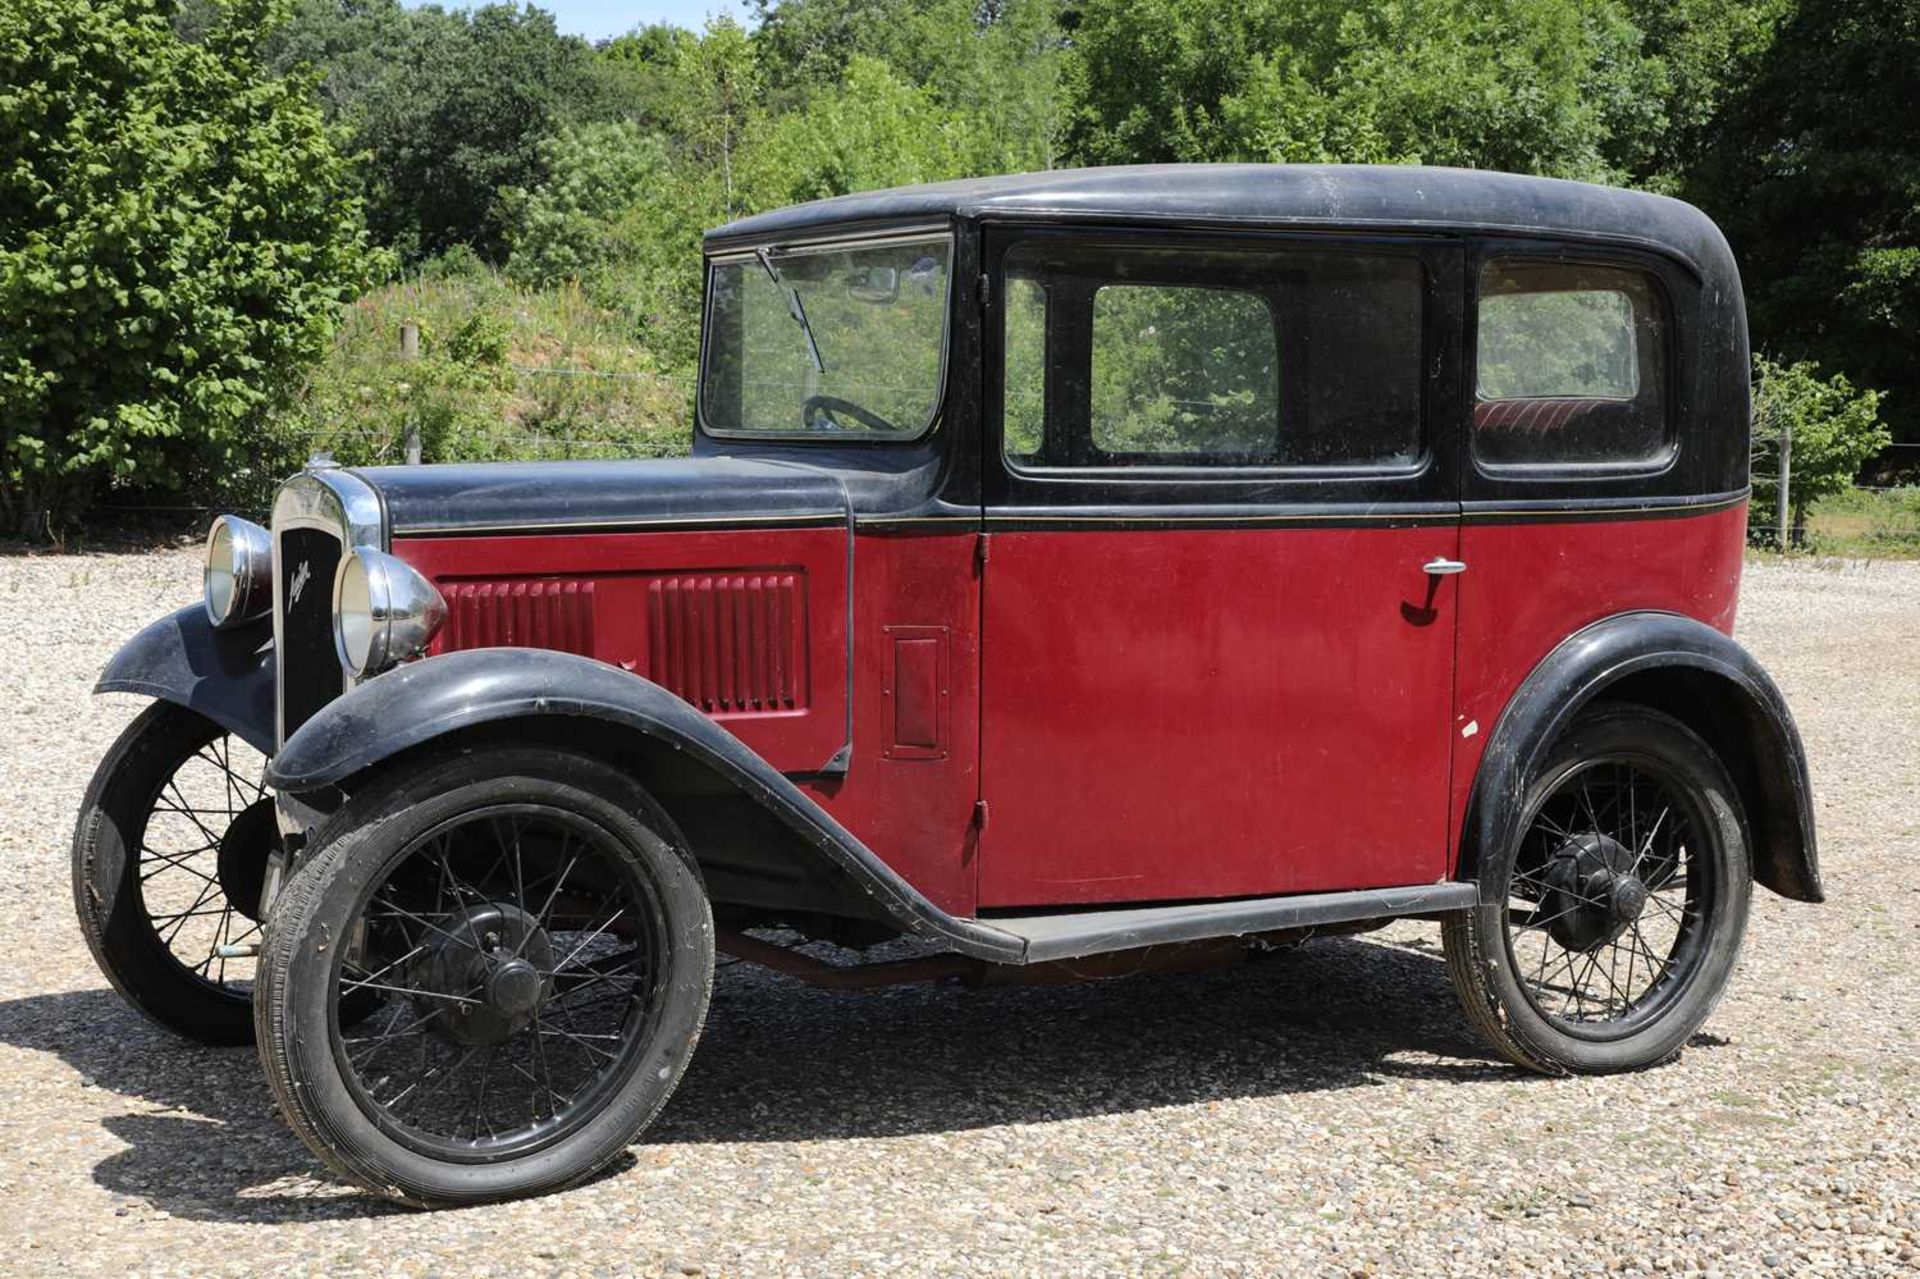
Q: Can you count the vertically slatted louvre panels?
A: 2